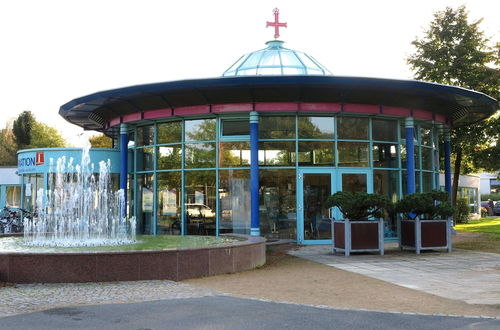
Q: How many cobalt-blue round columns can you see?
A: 4